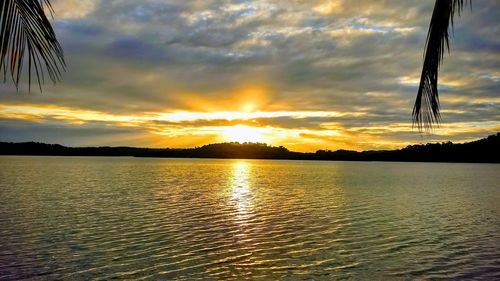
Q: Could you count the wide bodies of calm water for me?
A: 1